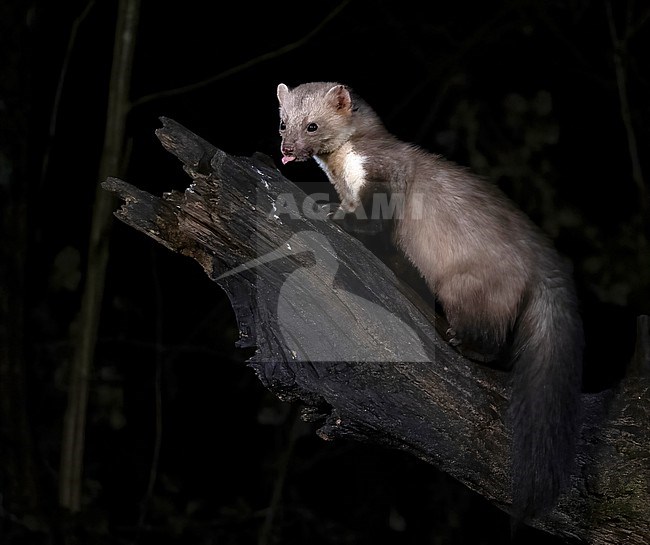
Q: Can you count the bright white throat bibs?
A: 1